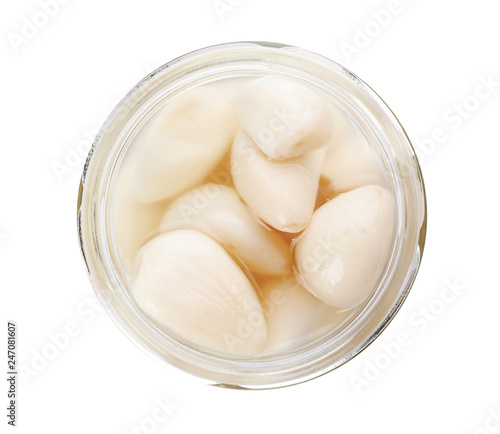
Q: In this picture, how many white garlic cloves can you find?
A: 8